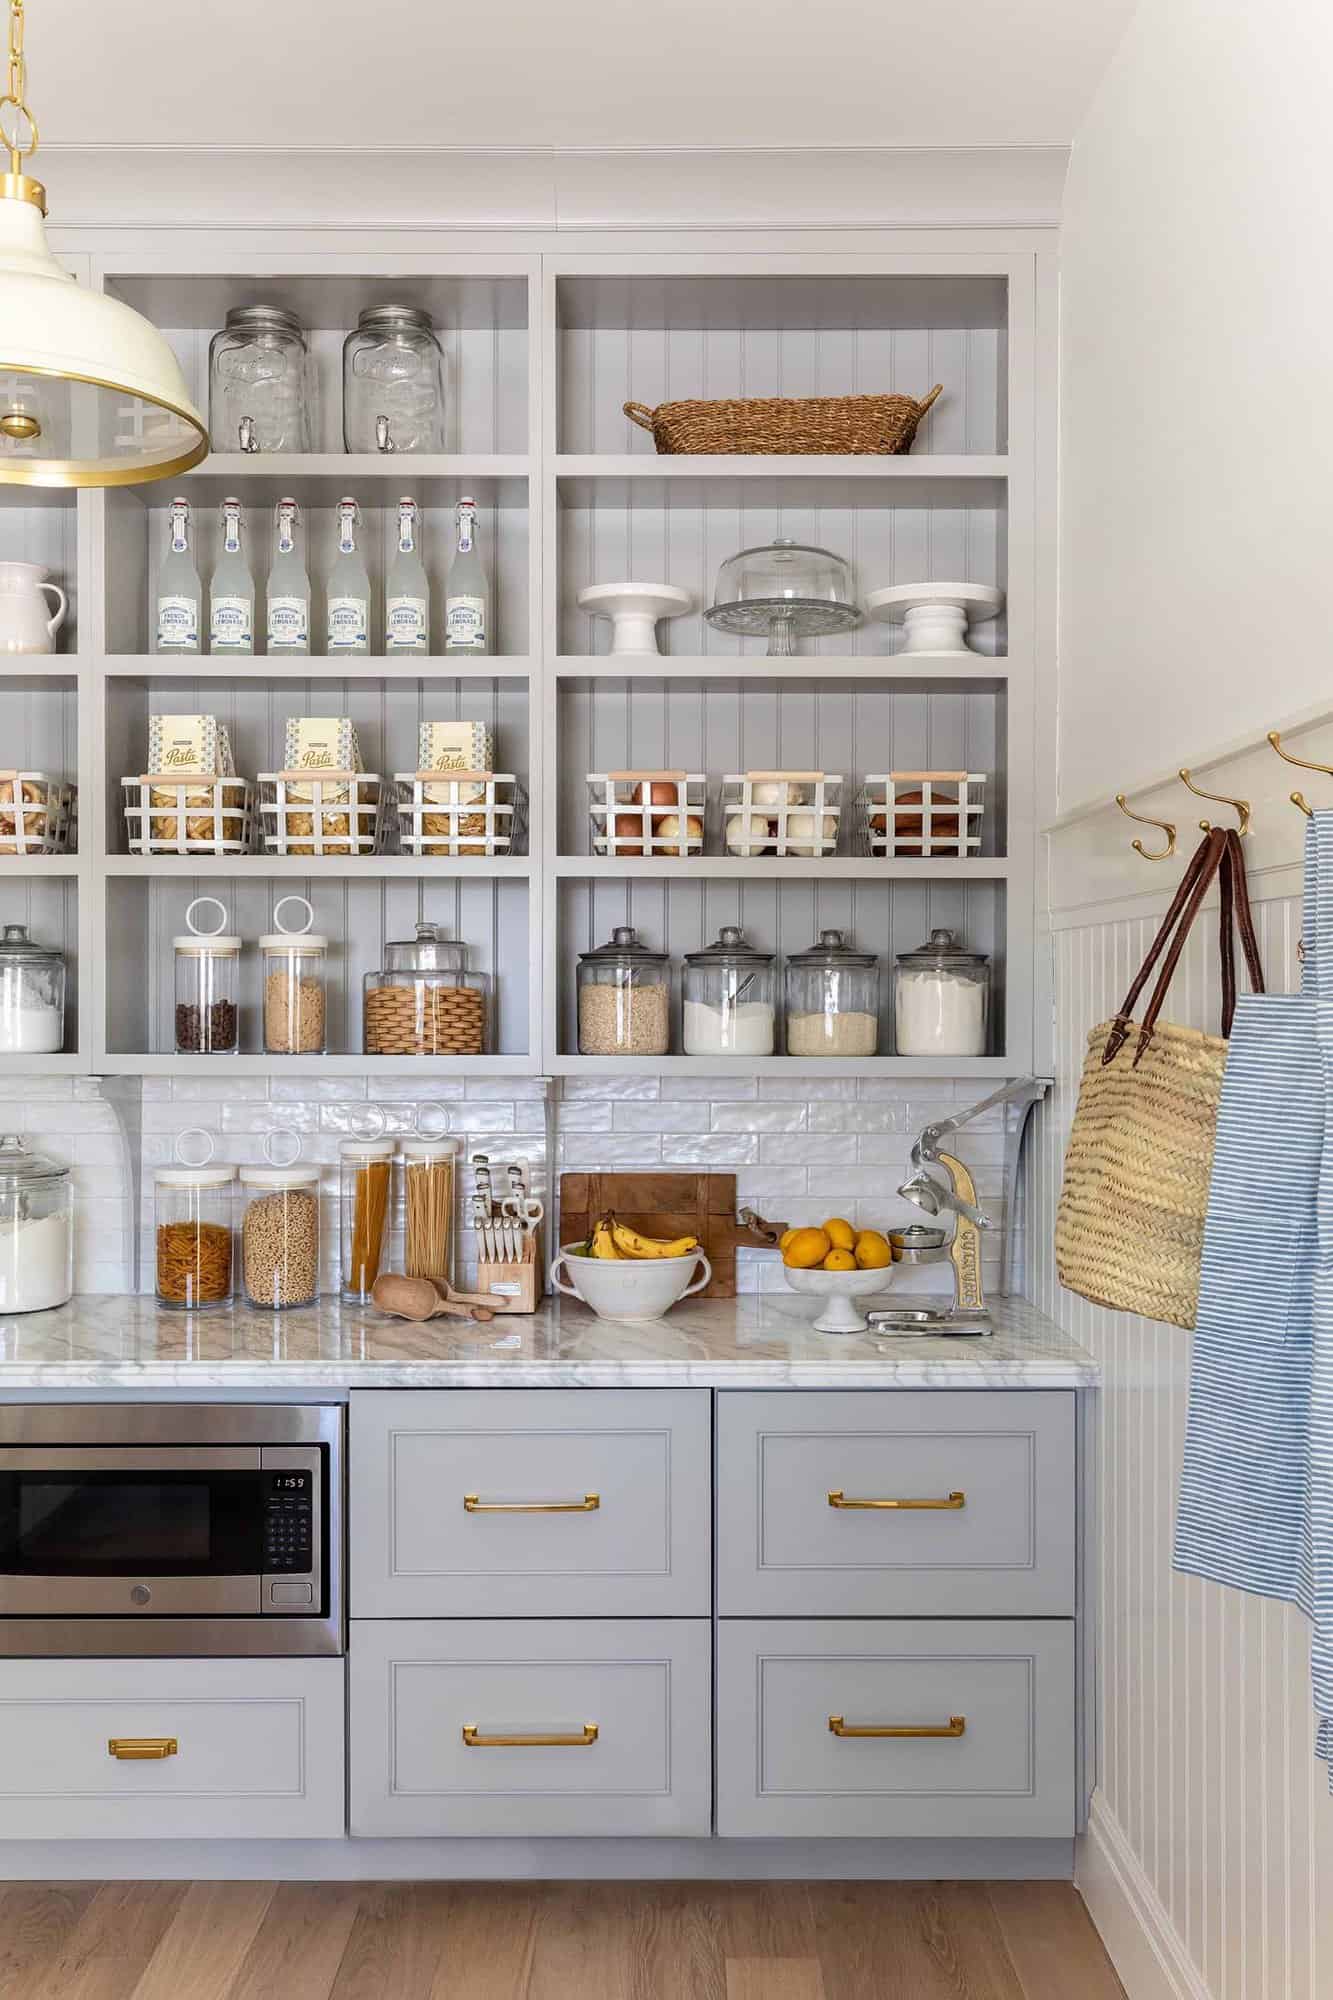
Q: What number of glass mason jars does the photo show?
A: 2